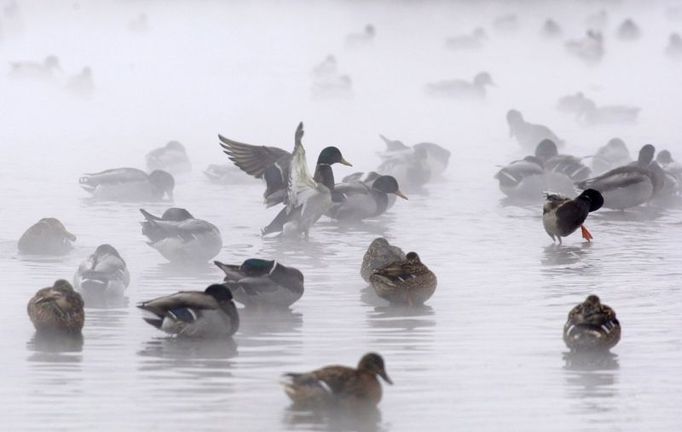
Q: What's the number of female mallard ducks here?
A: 6